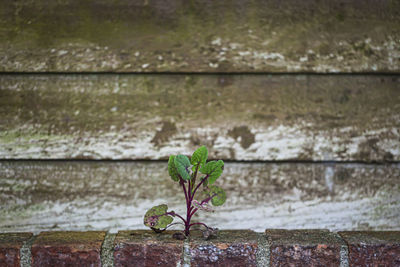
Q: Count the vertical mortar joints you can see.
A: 5